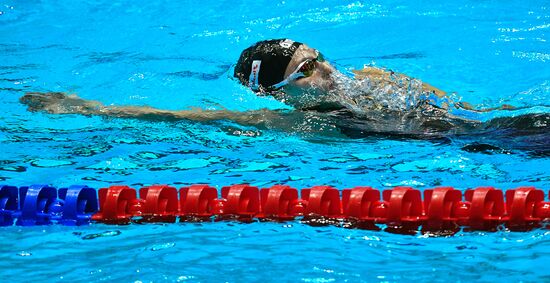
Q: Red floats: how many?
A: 11